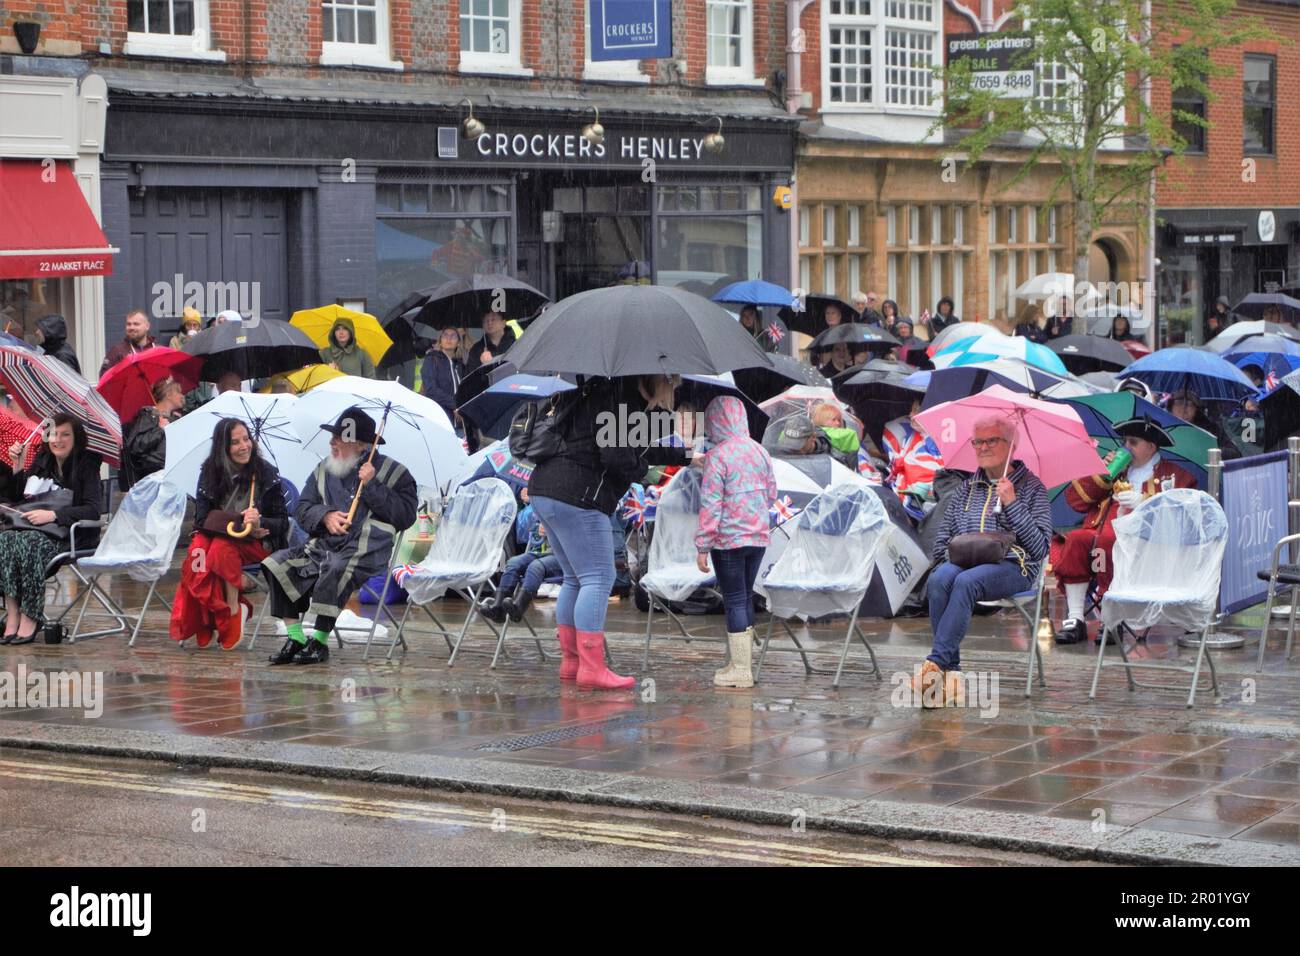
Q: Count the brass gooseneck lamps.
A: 3